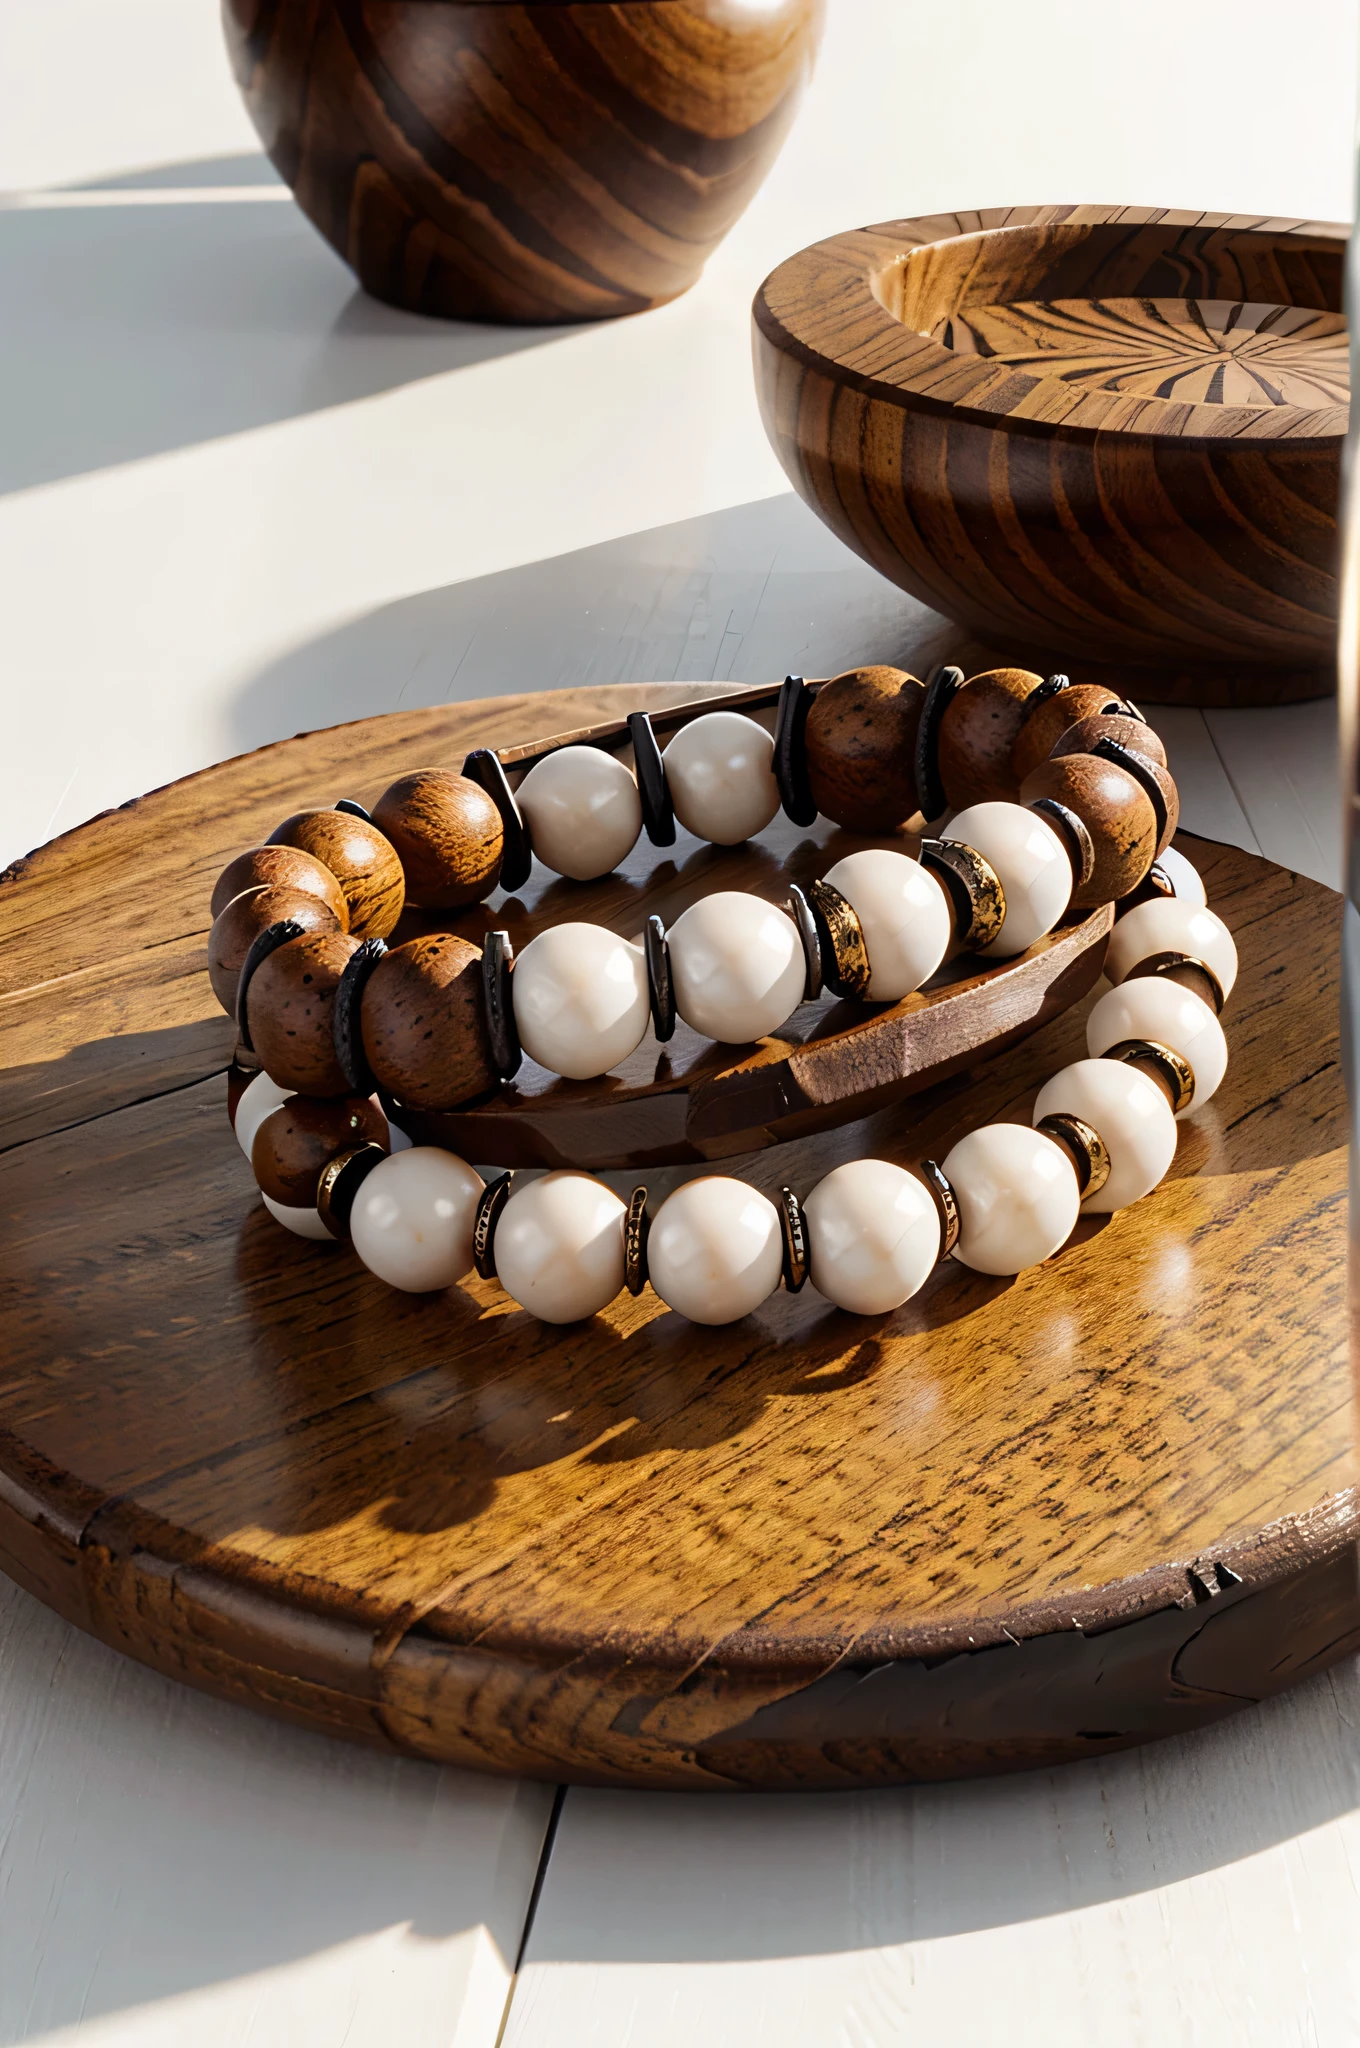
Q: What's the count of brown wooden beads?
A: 12